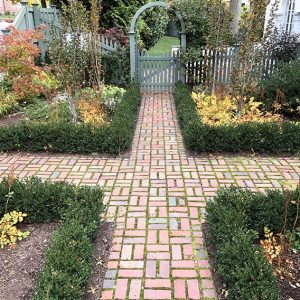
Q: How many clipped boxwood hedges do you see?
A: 4